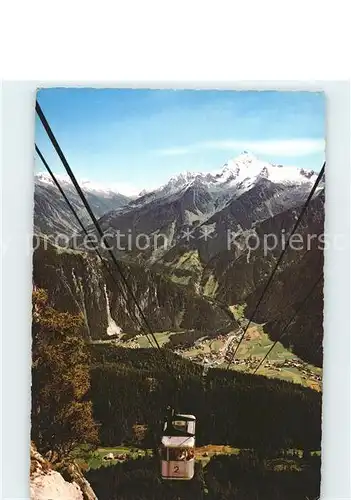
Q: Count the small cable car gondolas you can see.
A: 1